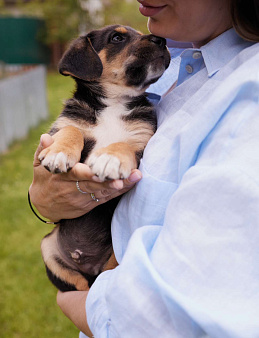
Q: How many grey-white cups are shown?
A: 0